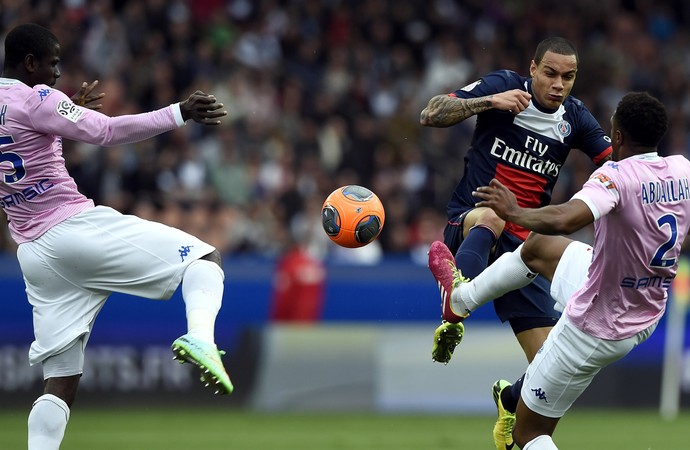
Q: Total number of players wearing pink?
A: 2